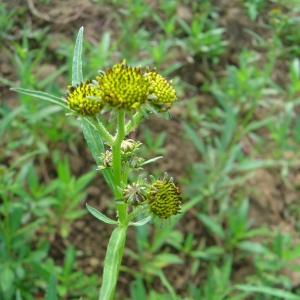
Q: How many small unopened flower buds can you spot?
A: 4